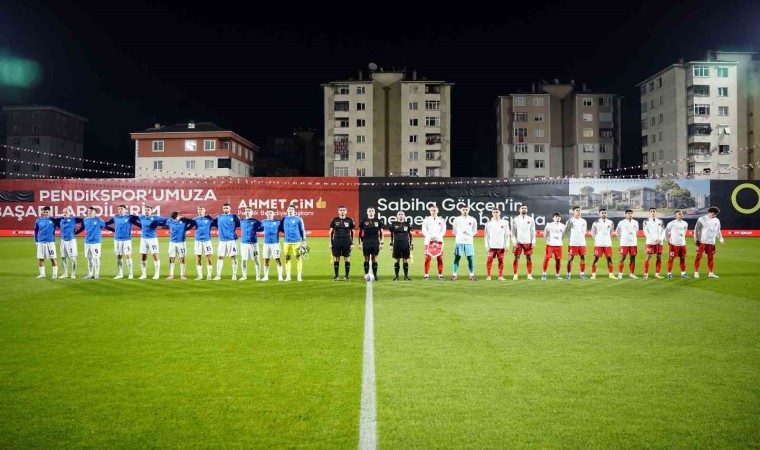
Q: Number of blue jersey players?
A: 11